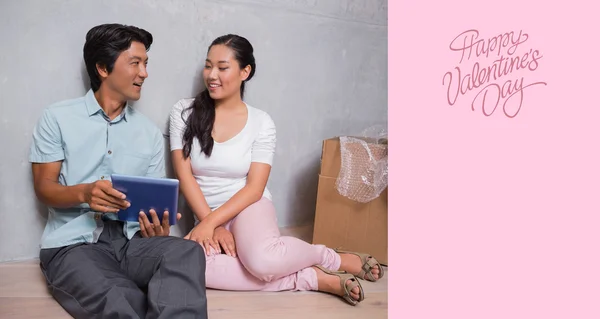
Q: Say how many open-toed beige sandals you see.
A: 2